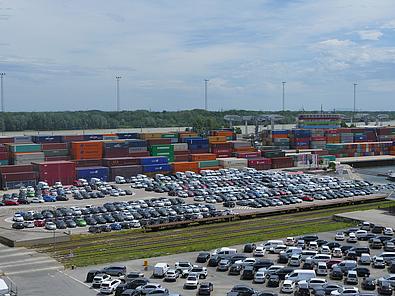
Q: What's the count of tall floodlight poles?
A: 5